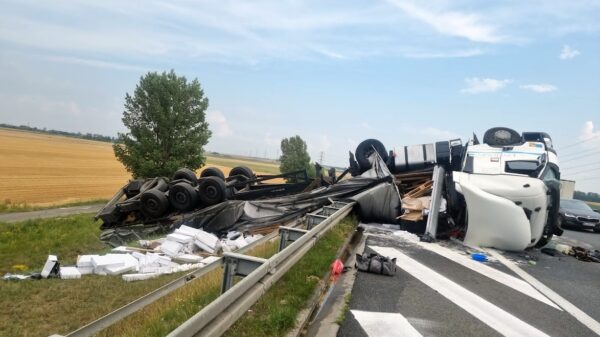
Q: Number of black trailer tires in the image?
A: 6